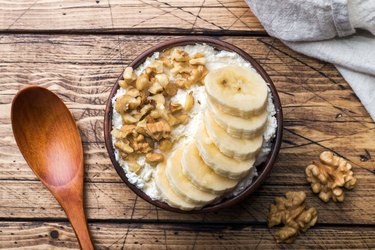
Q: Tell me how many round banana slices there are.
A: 7